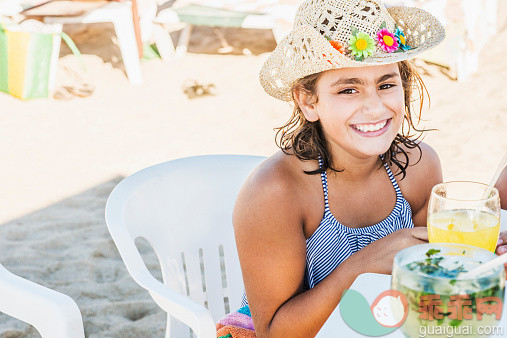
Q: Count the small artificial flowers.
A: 4